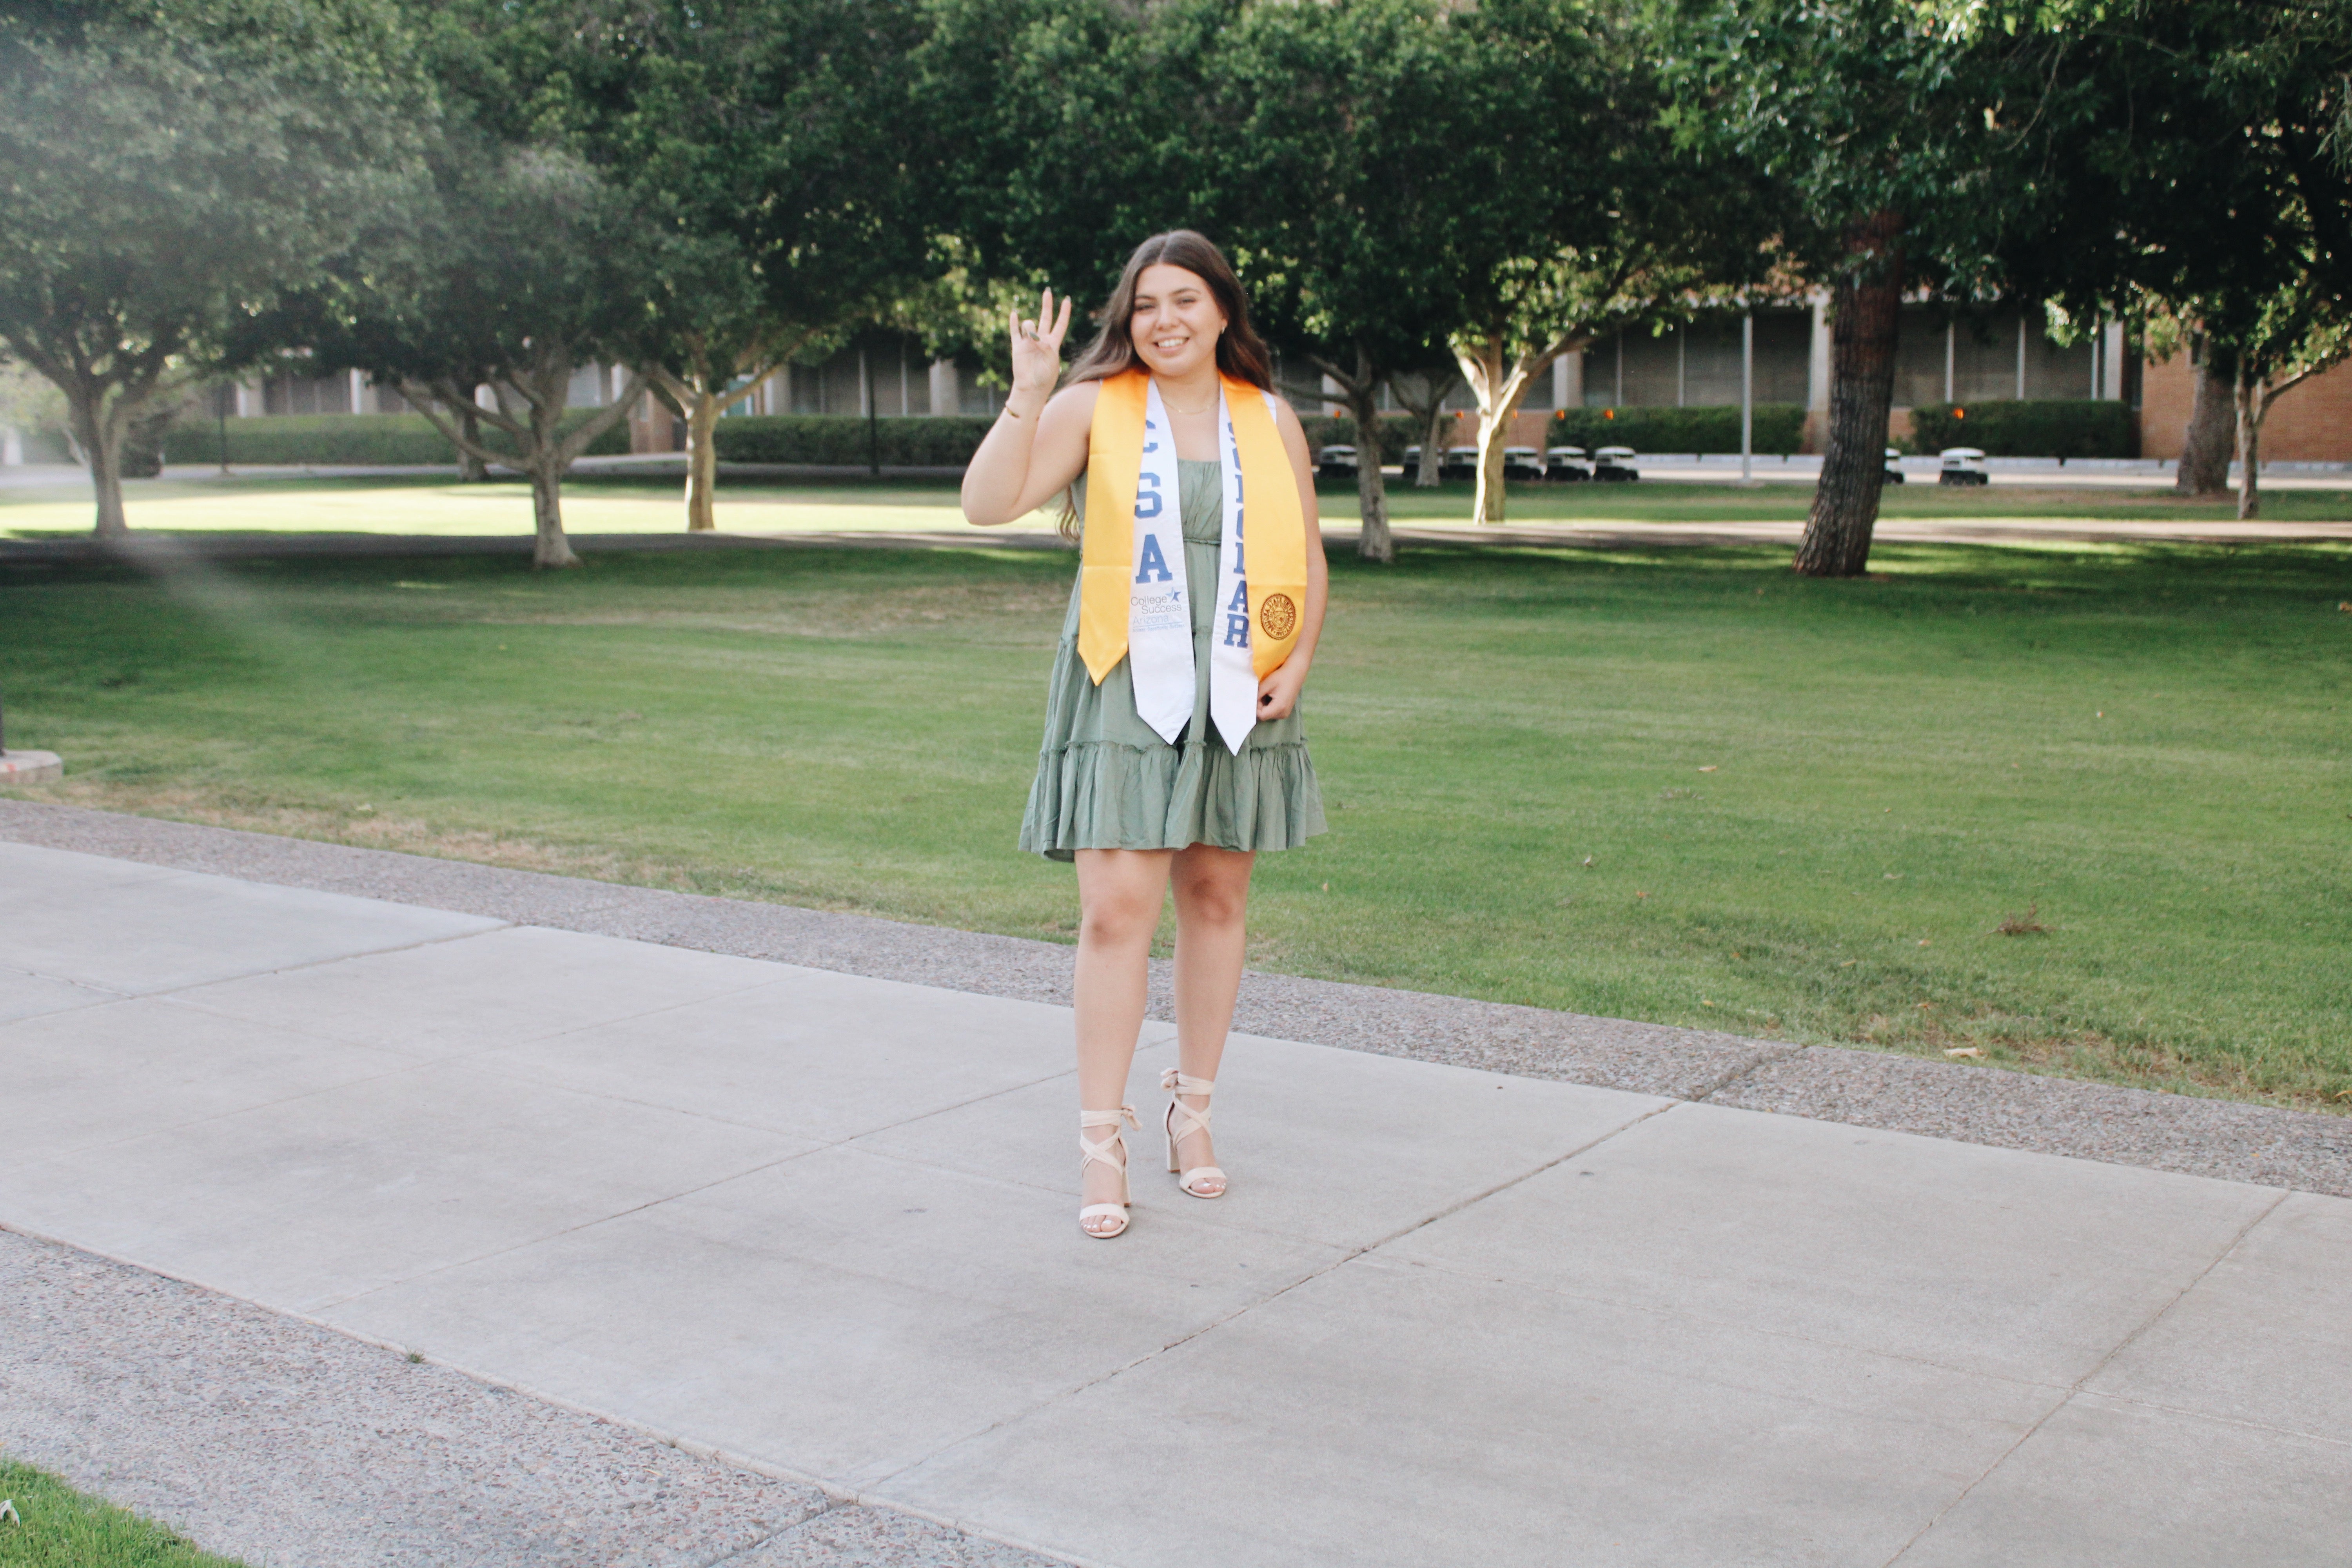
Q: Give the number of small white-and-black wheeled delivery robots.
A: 8